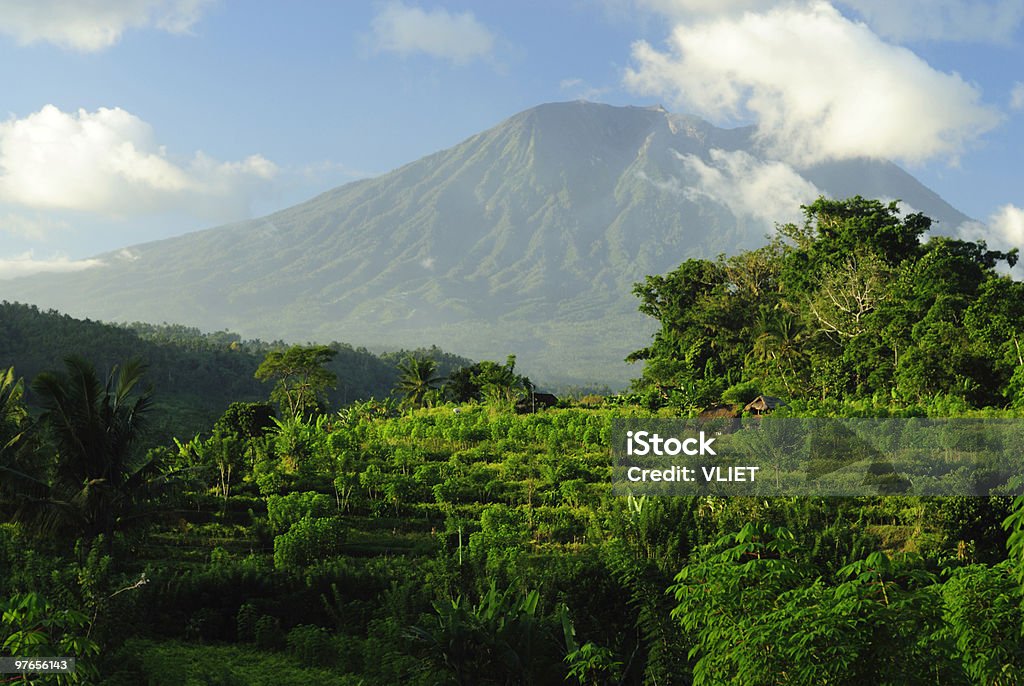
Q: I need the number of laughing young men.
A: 0